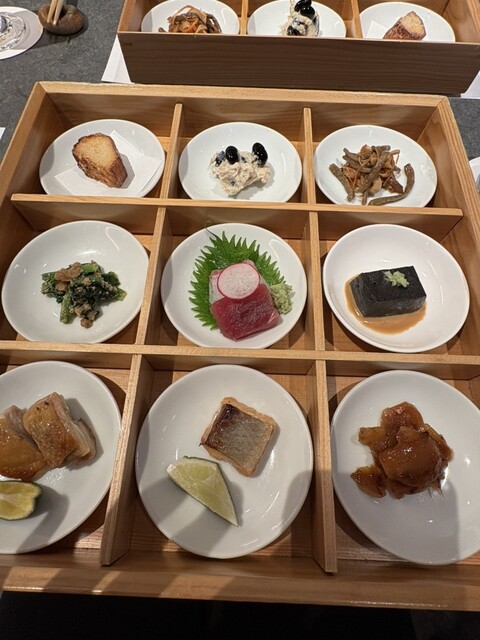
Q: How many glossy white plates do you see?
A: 12